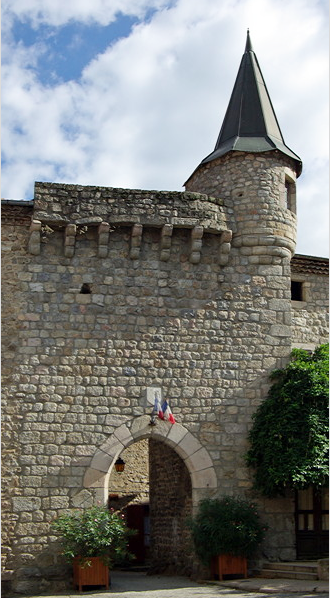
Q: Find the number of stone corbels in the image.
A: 7